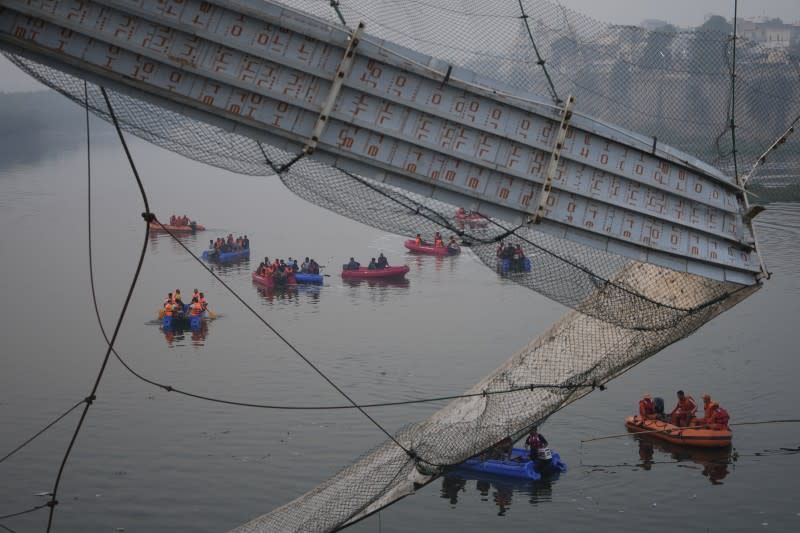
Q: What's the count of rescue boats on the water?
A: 11